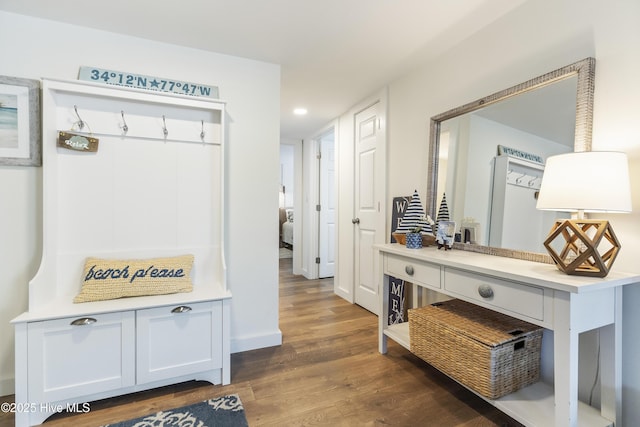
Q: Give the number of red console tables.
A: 0